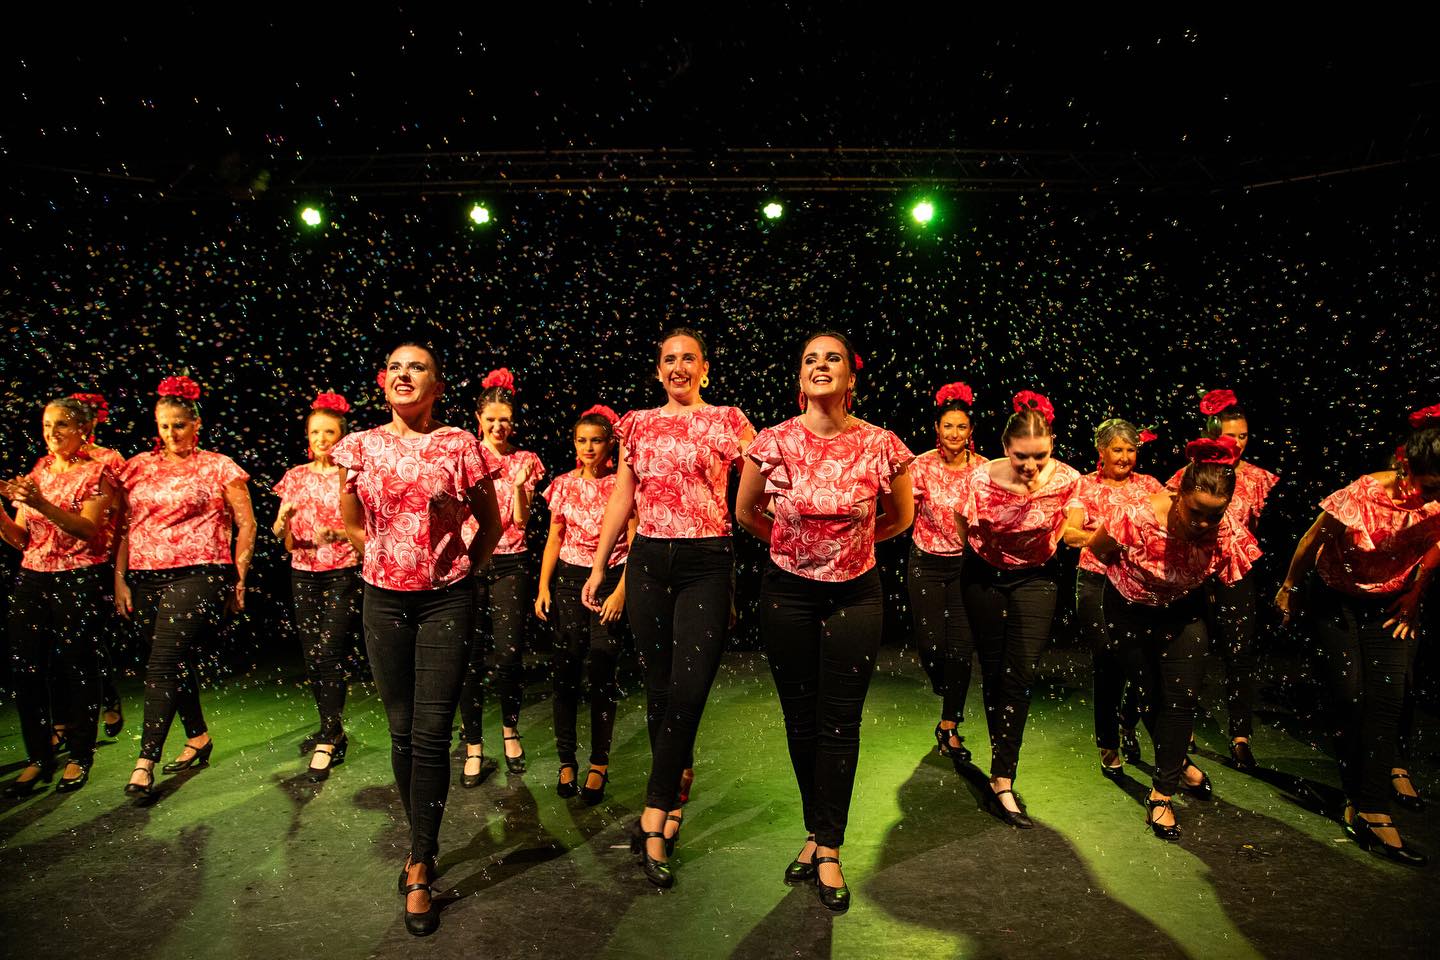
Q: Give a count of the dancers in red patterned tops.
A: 15